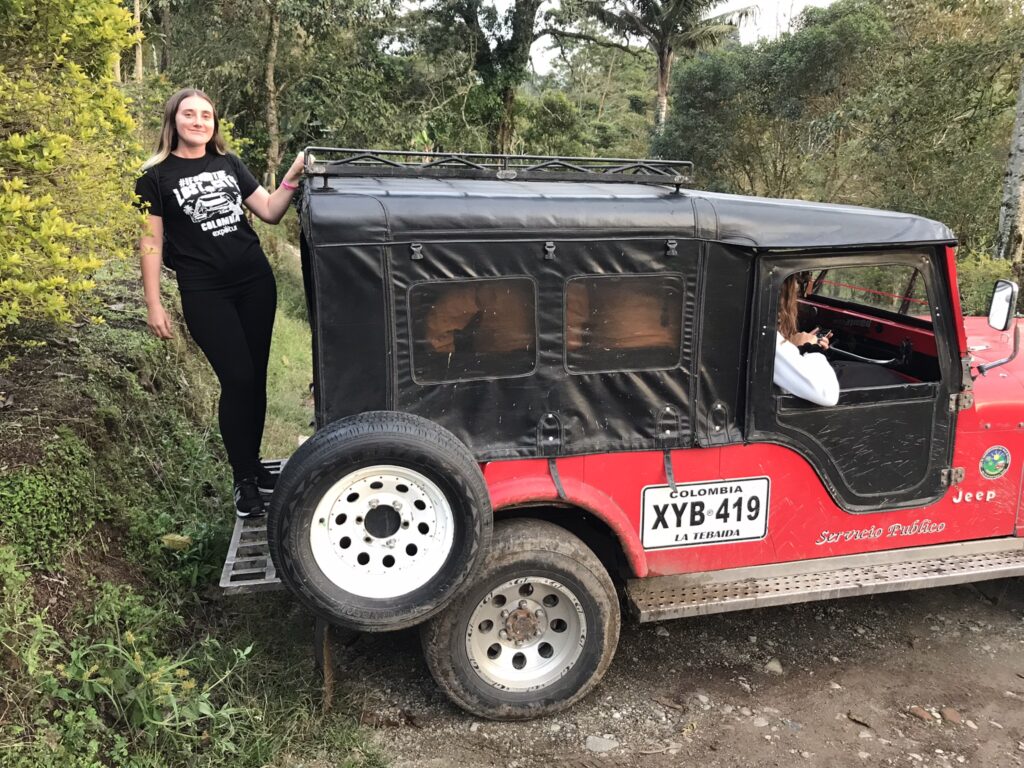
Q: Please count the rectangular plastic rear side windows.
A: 2